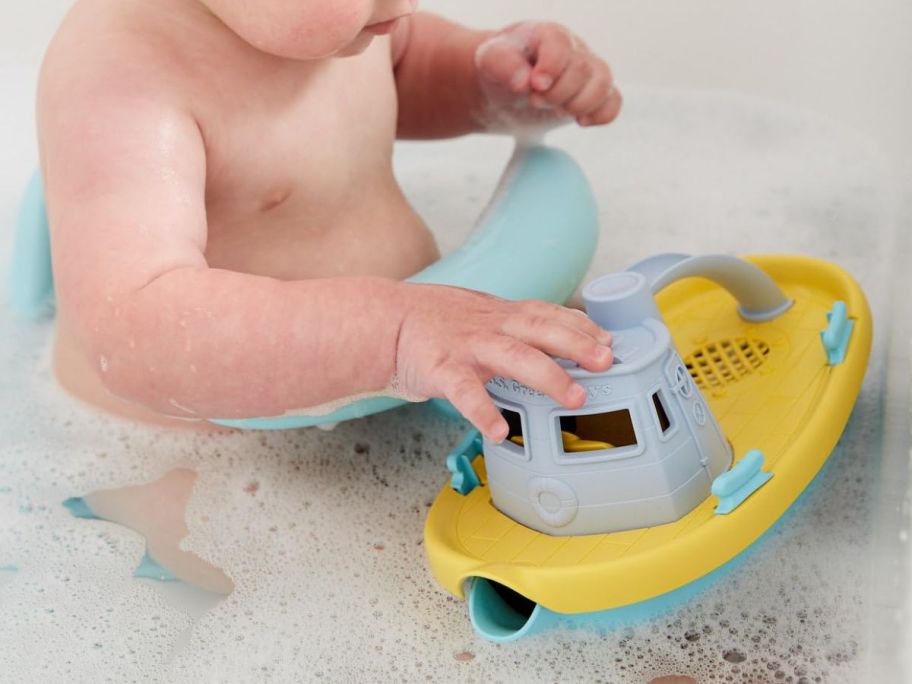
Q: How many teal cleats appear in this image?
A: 3